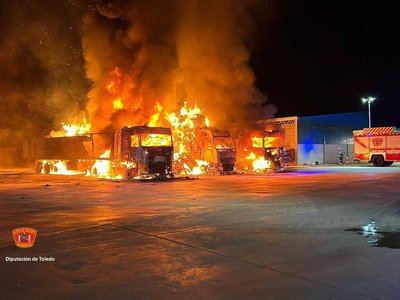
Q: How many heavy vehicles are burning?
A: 3